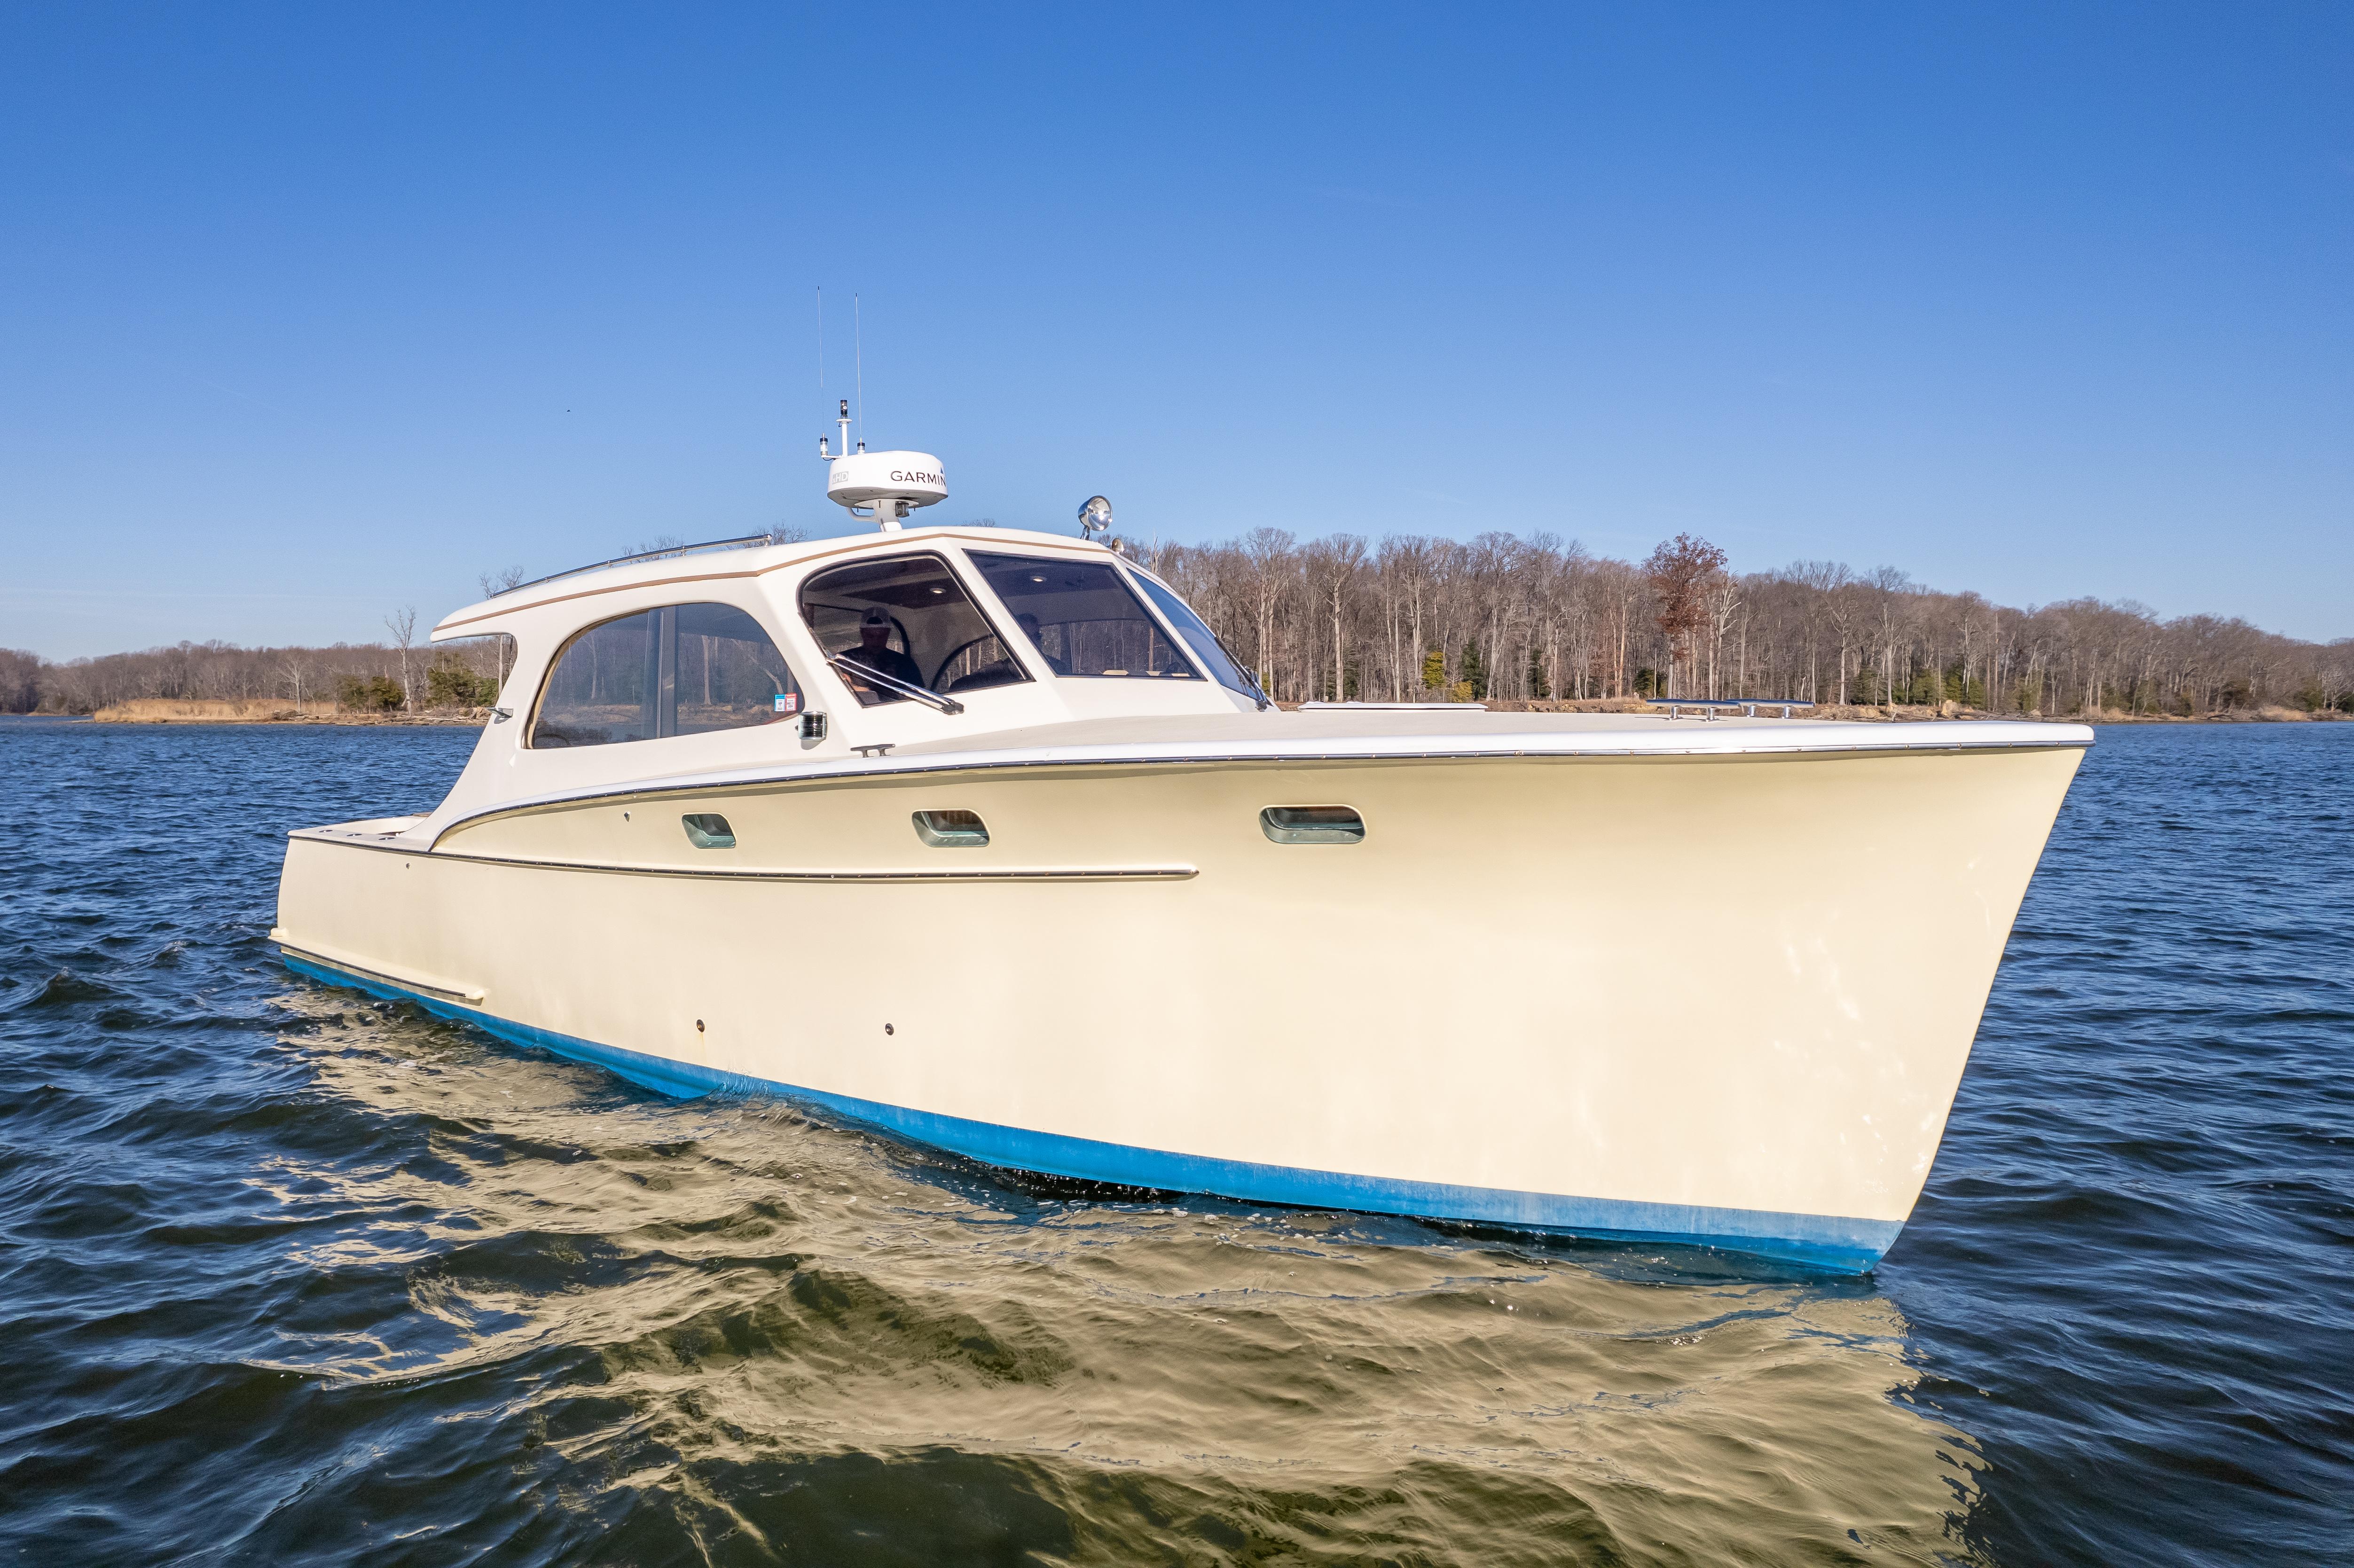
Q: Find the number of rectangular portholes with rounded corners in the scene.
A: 3